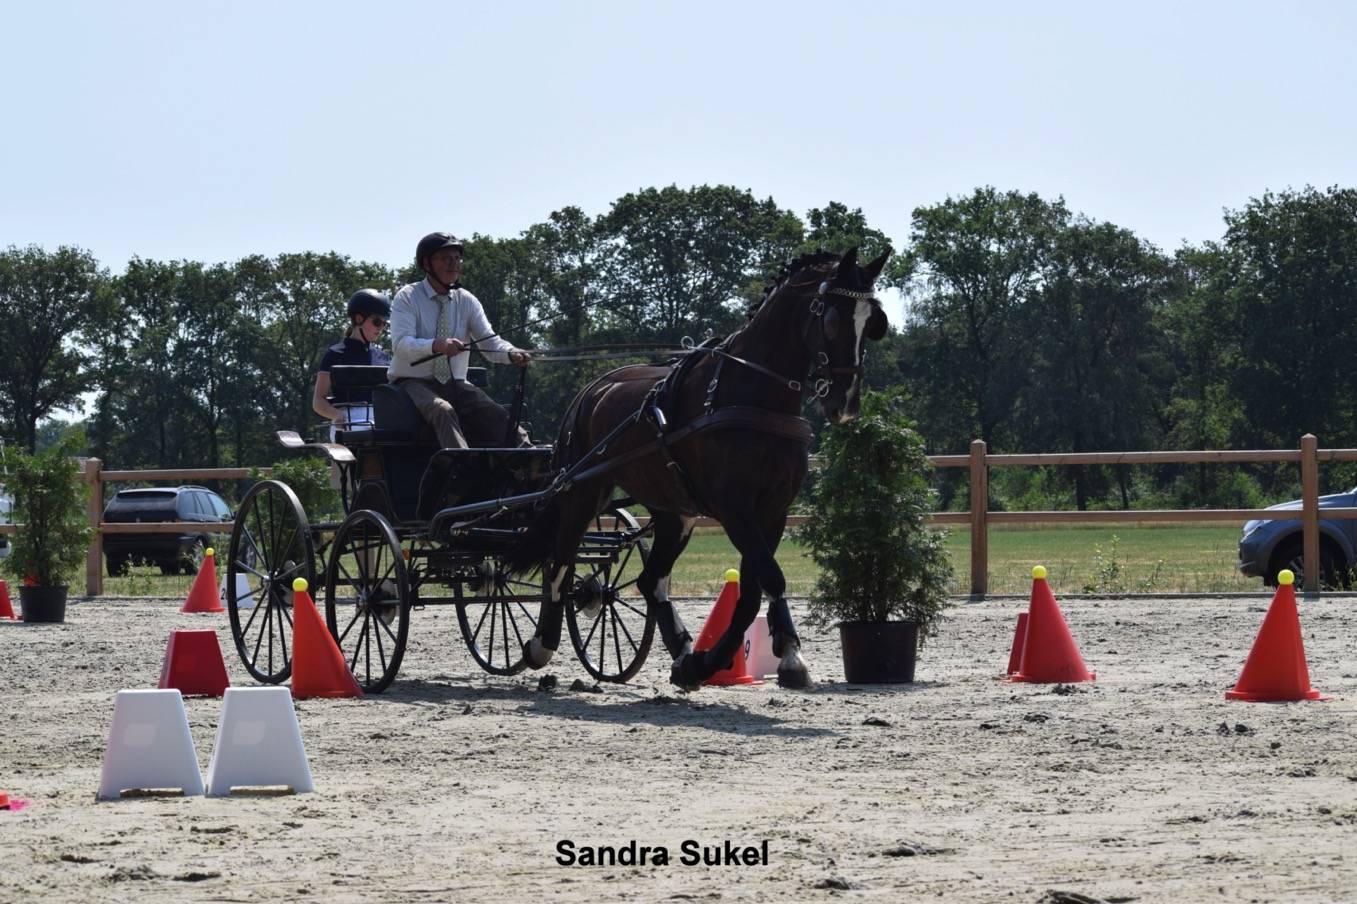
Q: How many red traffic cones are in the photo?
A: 5